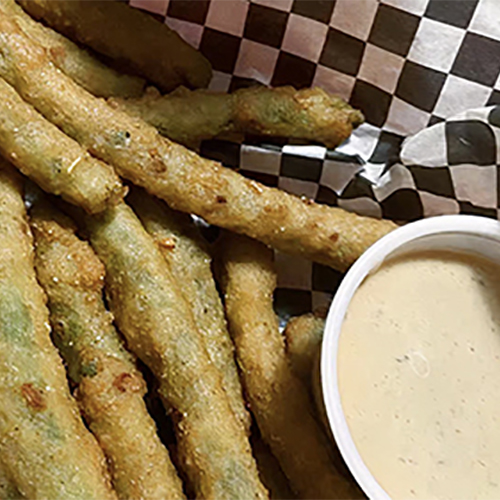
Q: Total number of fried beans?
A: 11